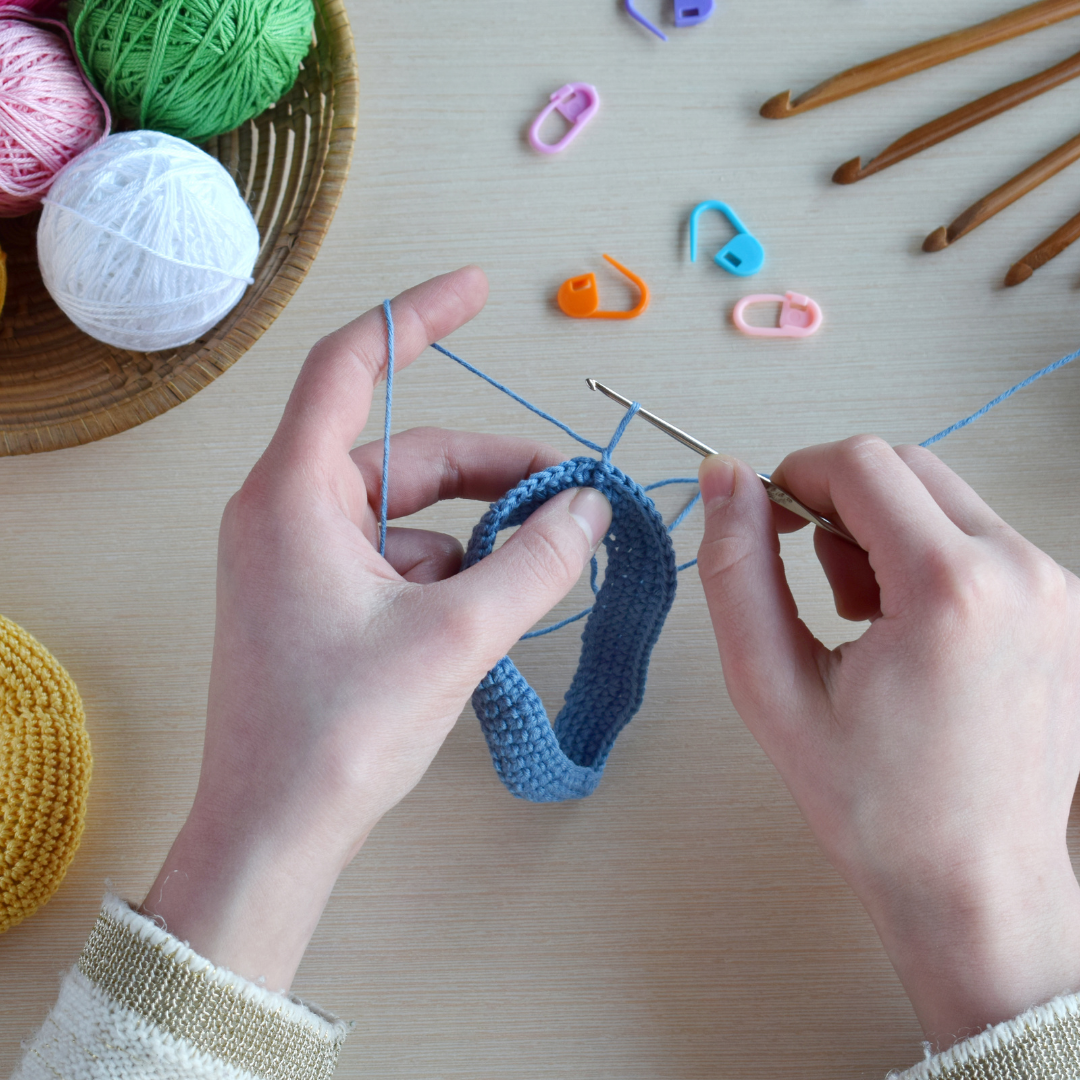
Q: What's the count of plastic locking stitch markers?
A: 5